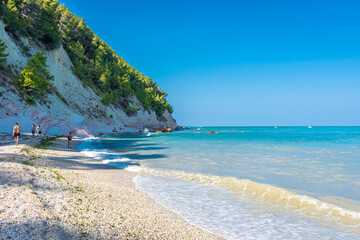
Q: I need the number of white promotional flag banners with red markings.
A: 0